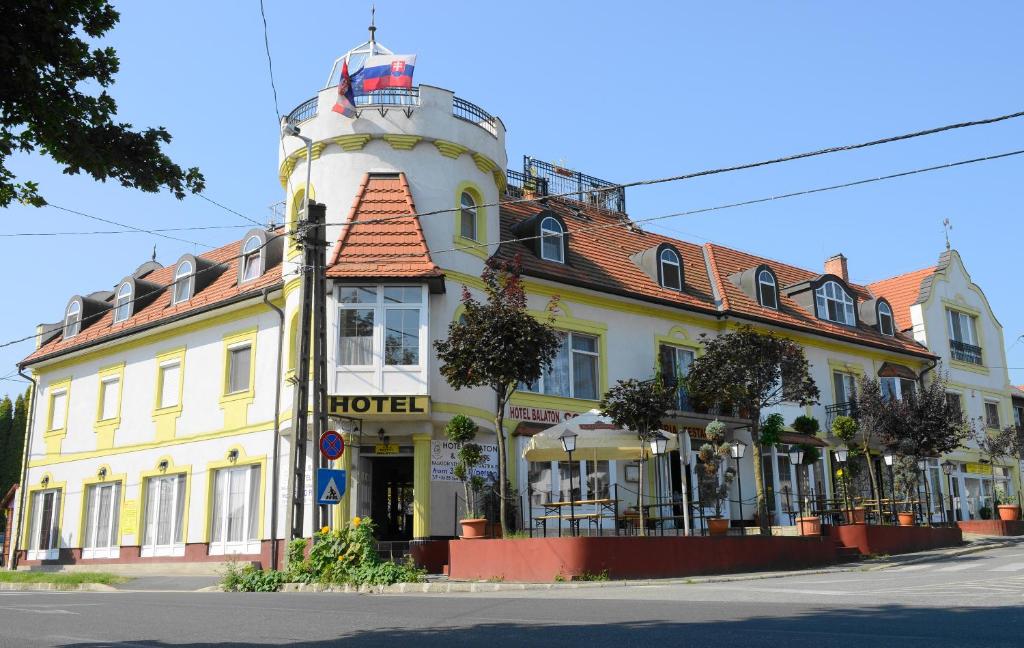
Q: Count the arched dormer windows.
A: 9